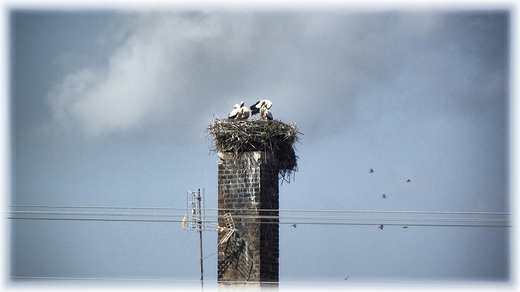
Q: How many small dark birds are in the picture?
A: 7